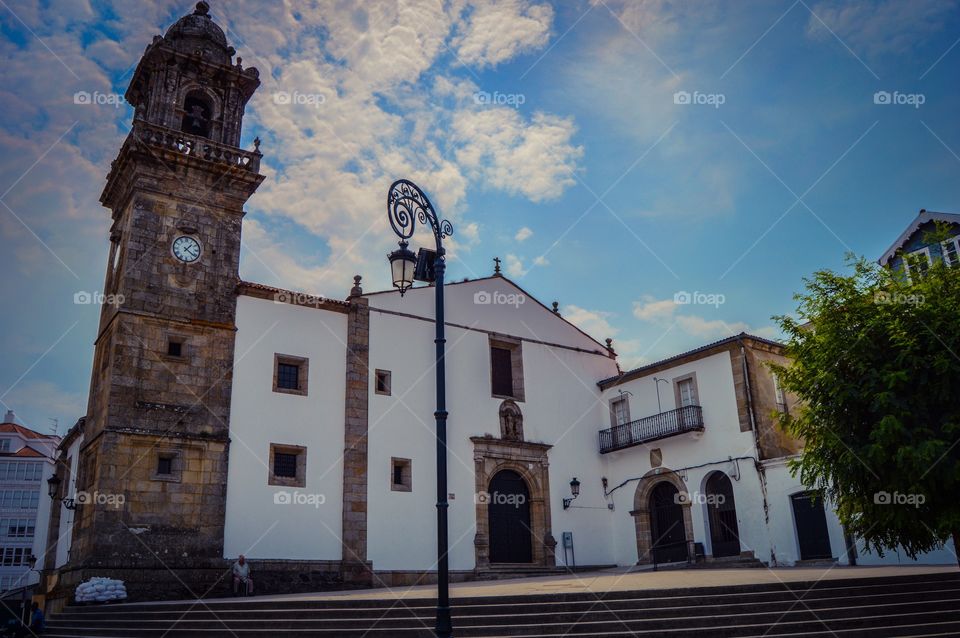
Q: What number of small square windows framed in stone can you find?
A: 6